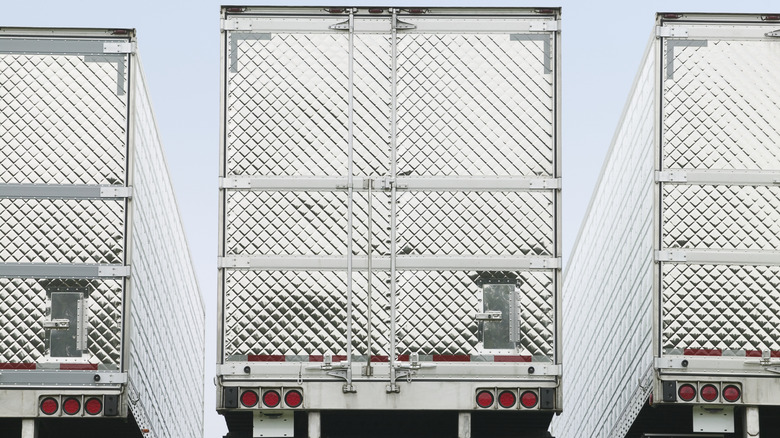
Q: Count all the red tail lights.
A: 12